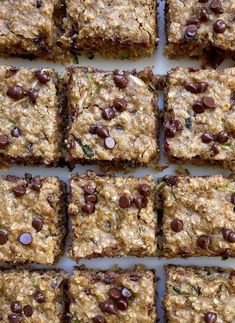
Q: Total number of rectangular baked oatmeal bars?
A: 12